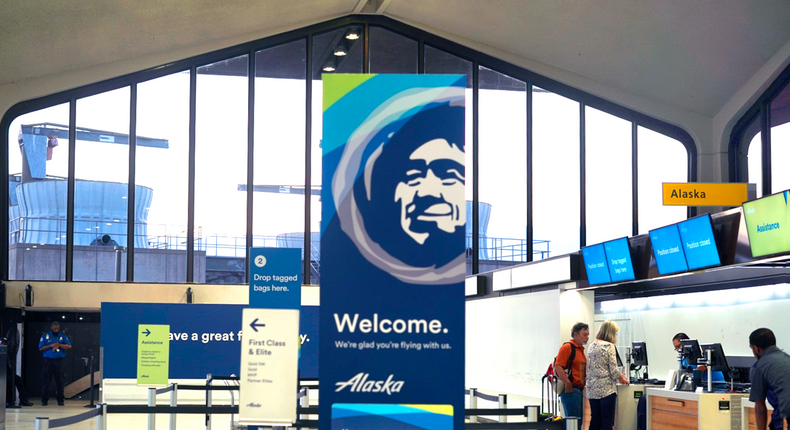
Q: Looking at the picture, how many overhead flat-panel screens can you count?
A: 5